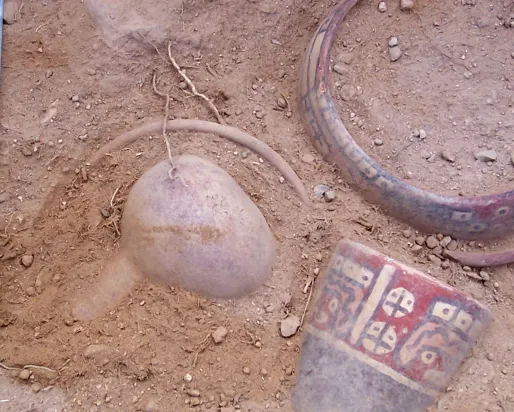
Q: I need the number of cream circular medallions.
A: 2